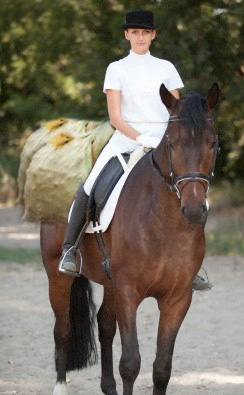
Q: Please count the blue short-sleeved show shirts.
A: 0